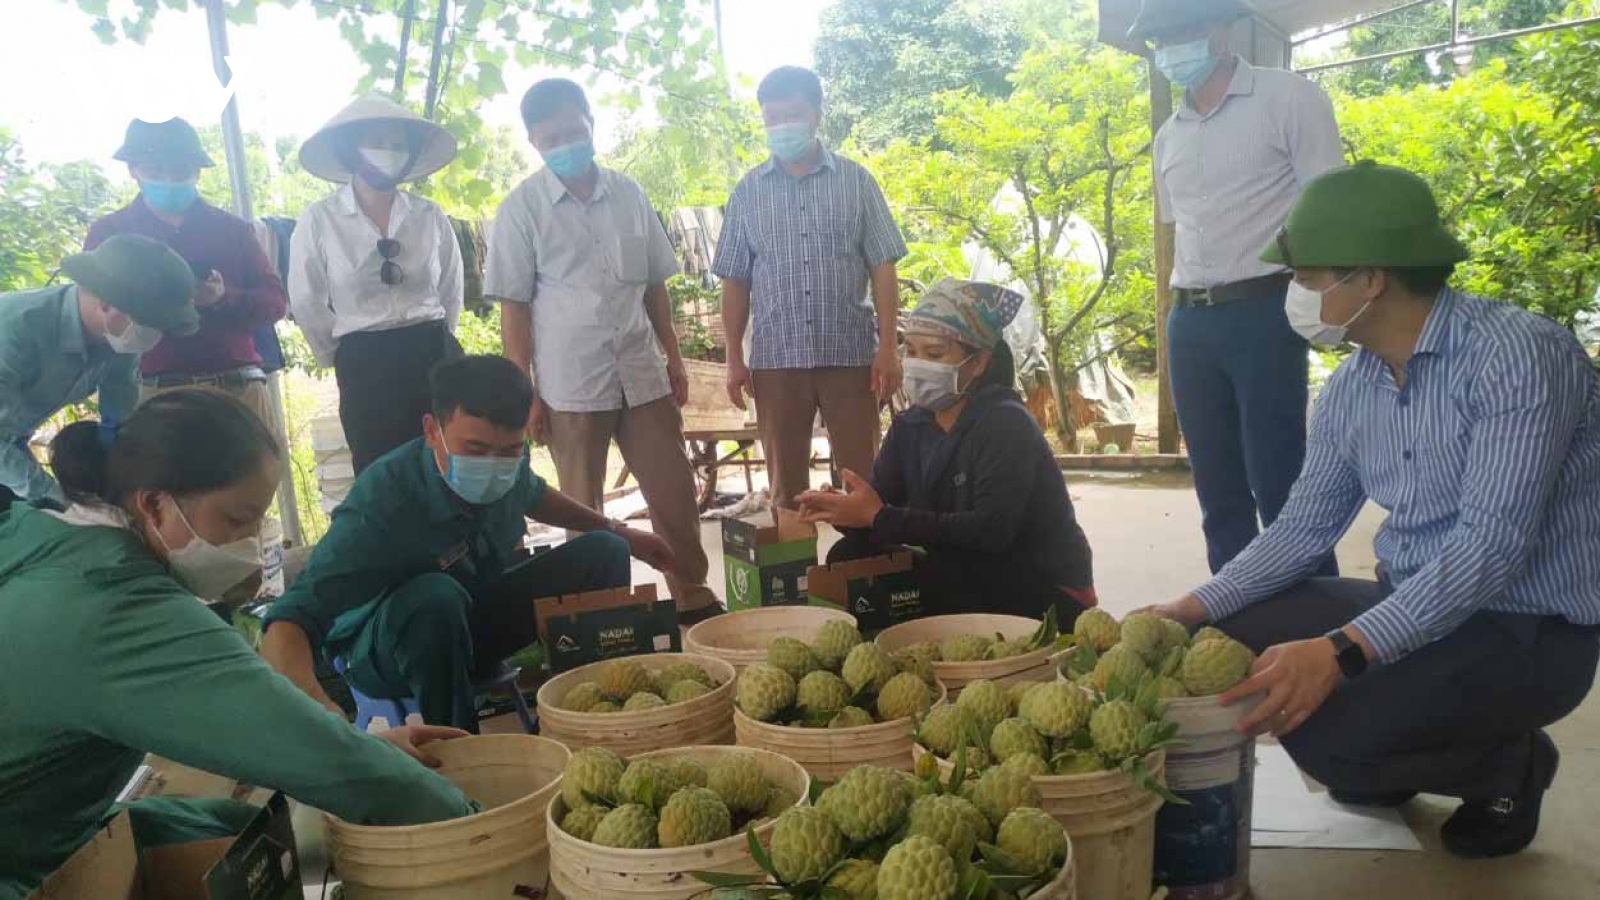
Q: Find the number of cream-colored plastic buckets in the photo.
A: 8